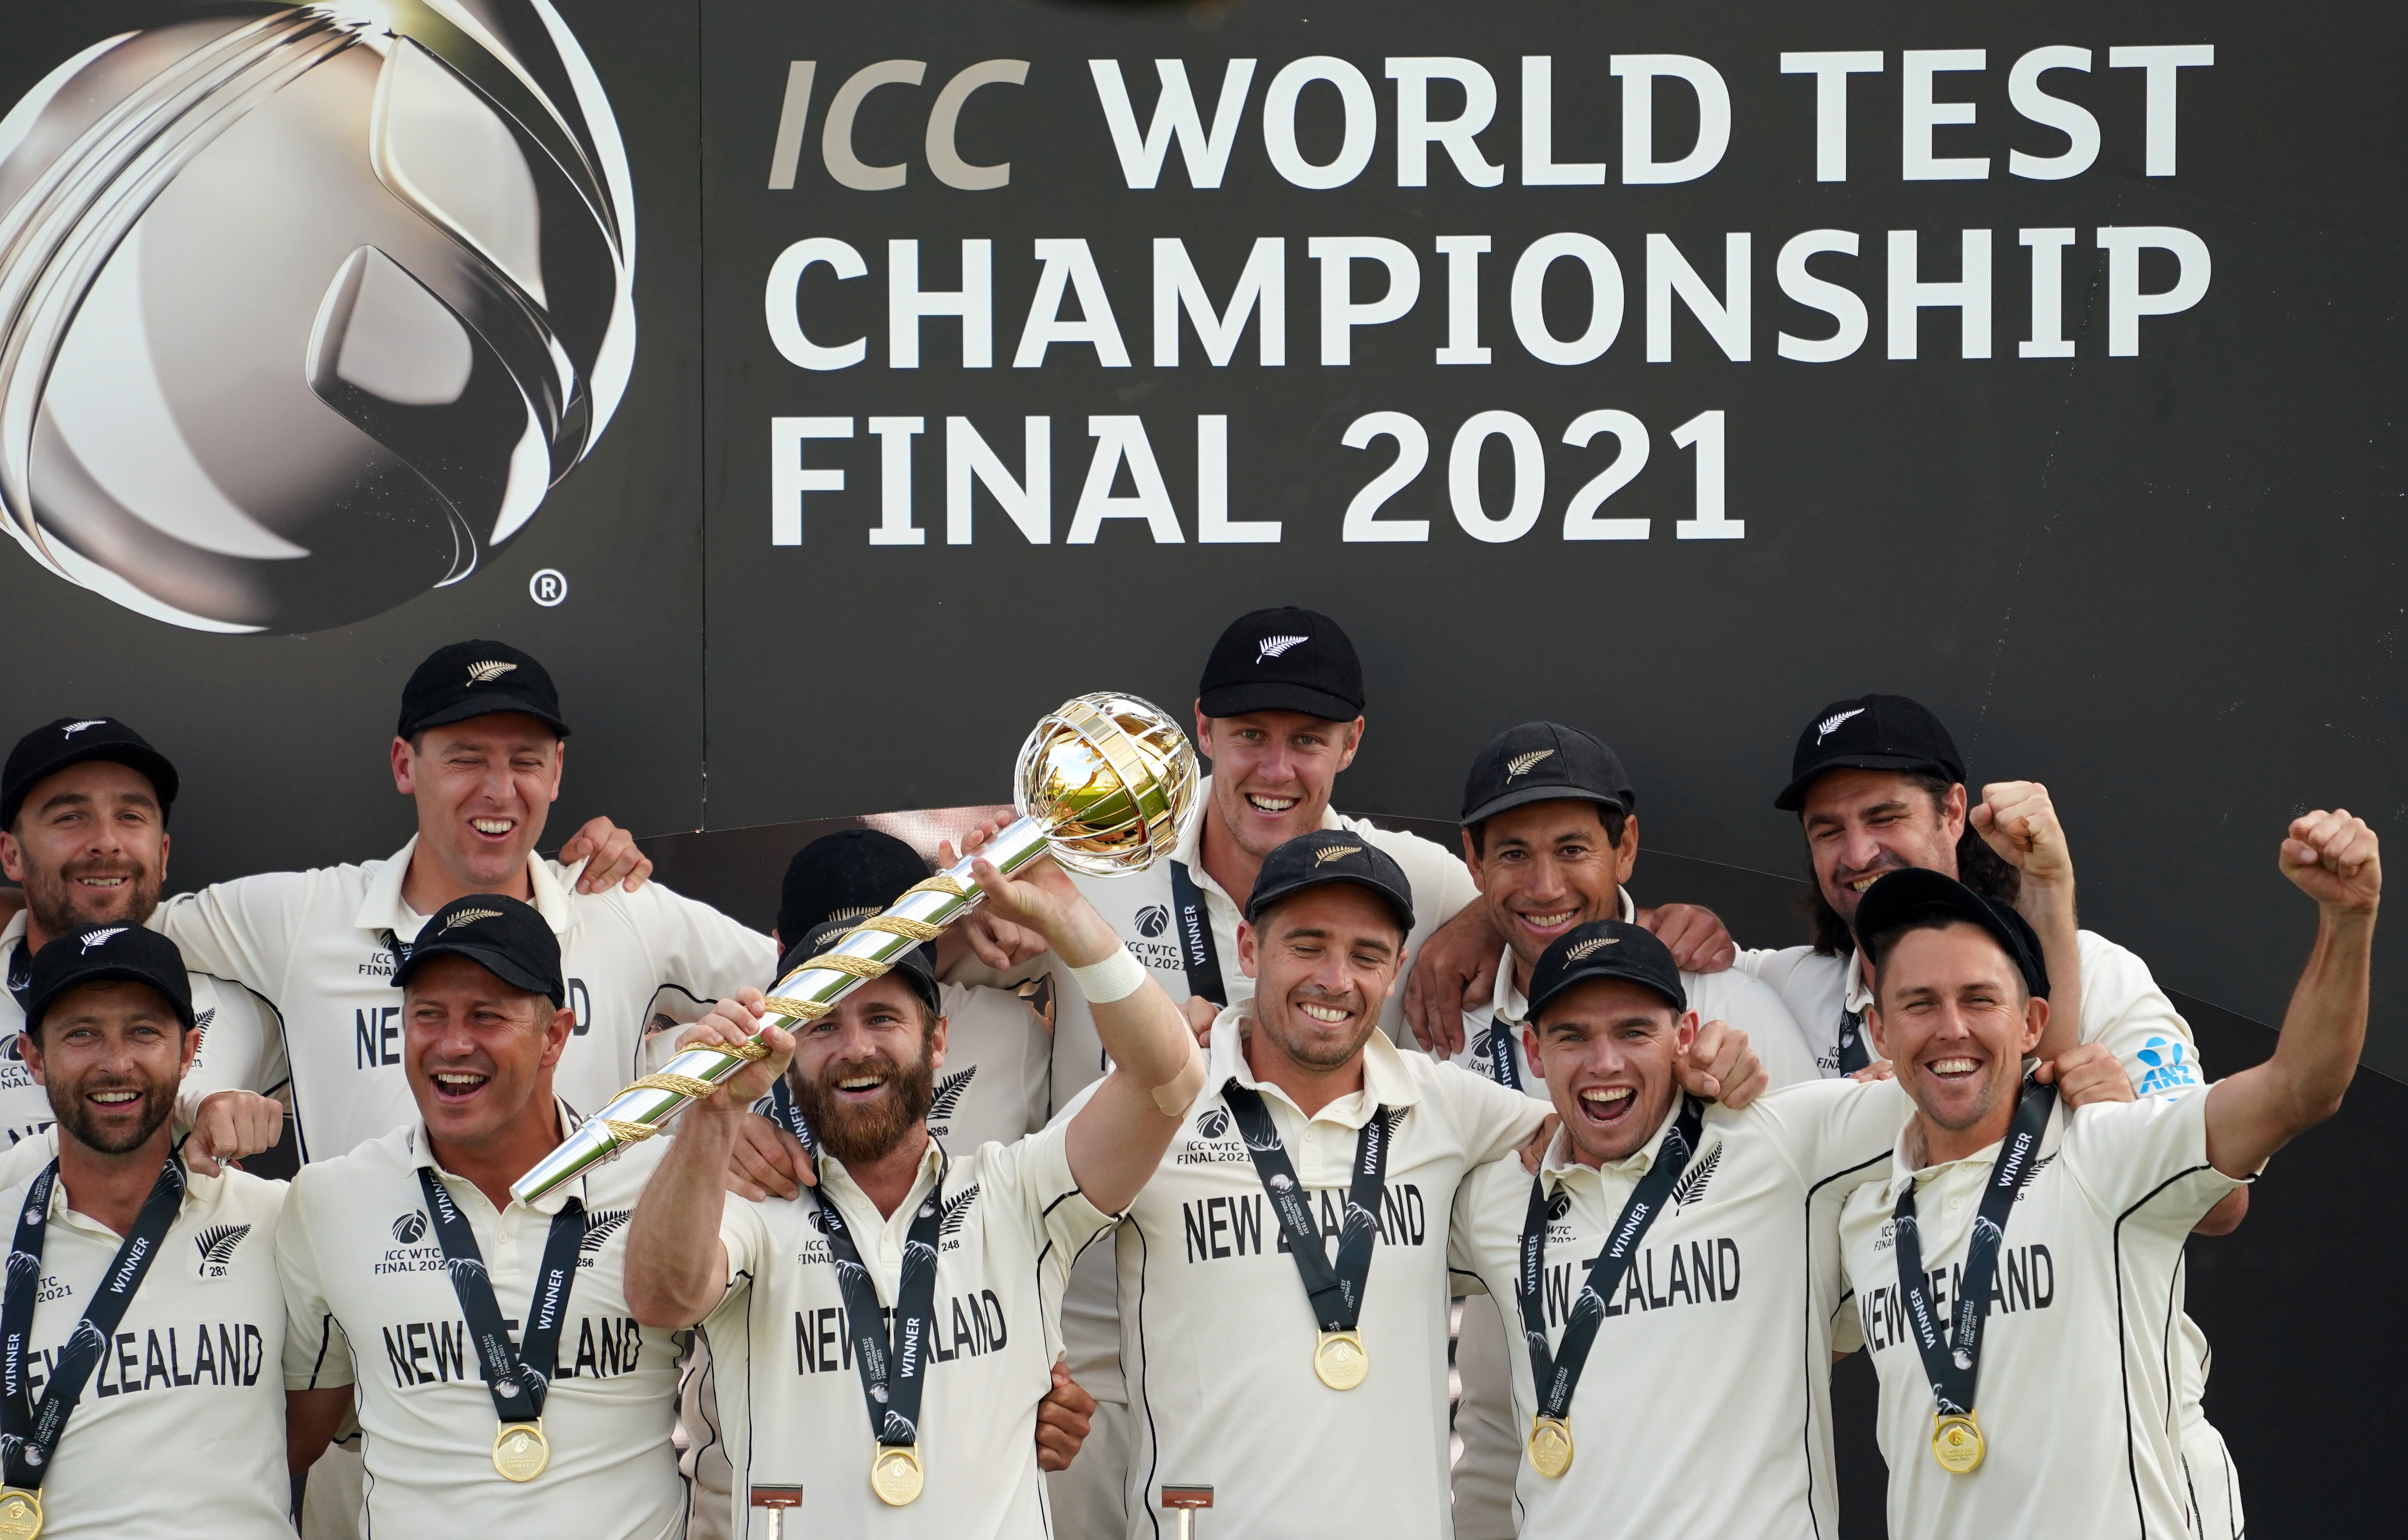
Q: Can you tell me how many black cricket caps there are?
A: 12